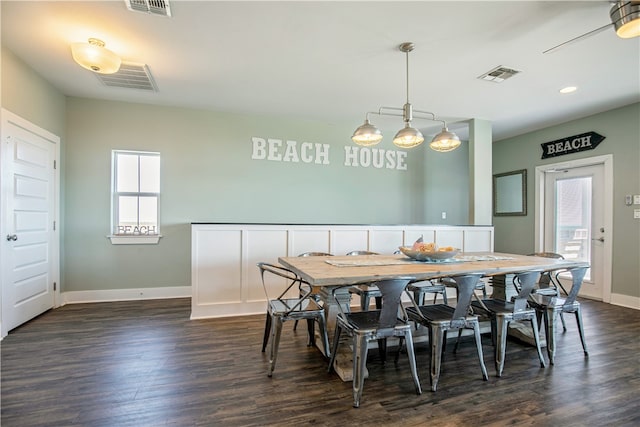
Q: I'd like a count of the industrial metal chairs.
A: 10